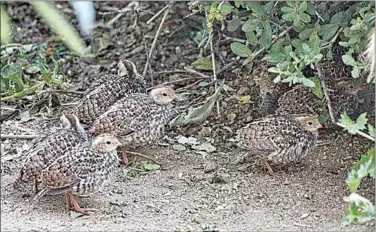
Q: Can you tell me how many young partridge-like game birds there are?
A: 6